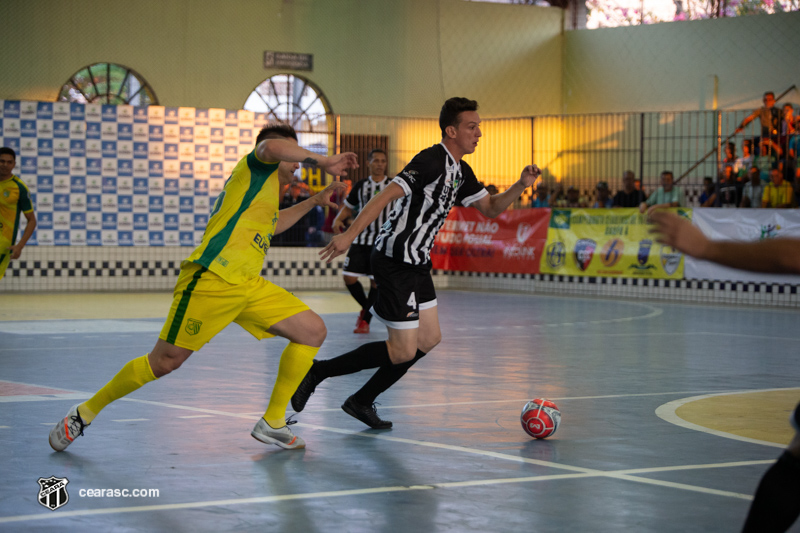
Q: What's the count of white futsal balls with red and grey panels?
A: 1